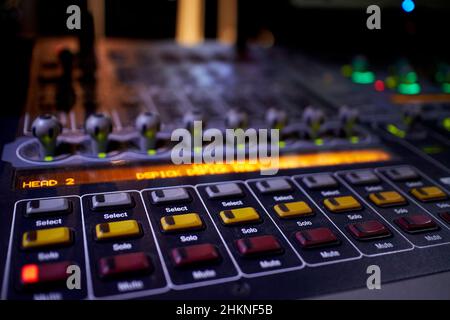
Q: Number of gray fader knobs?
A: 8